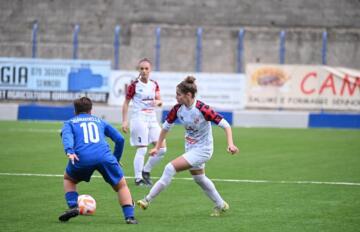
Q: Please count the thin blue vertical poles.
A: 8